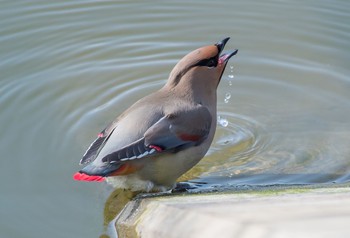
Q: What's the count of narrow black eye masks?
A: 1